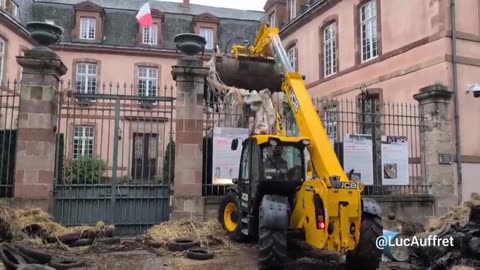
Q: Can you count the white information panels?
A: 3